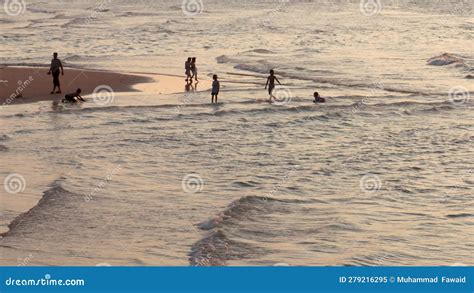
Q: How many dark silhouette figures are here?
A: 7